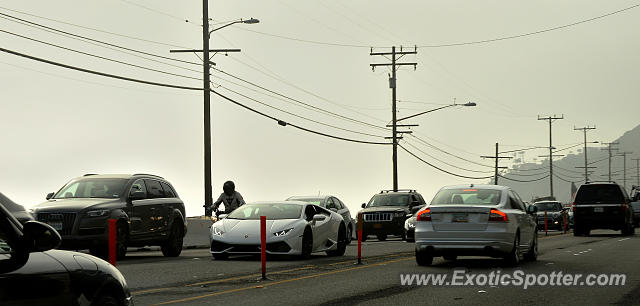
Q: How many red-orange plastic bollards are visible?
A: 5